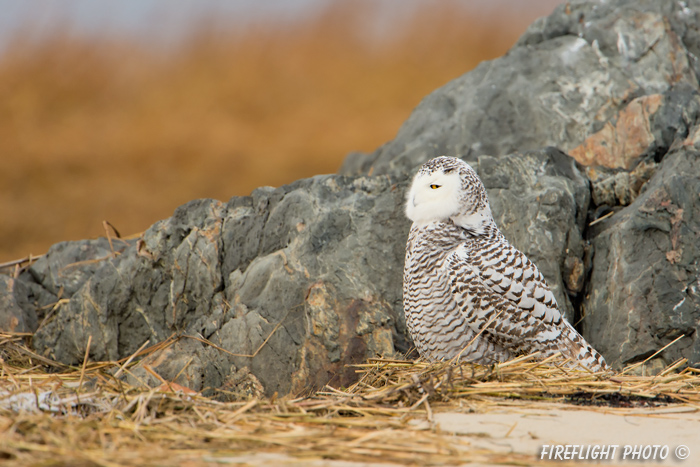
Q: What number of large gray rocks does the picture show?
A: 3